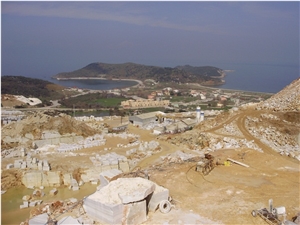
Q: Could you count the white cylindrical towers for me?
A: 2